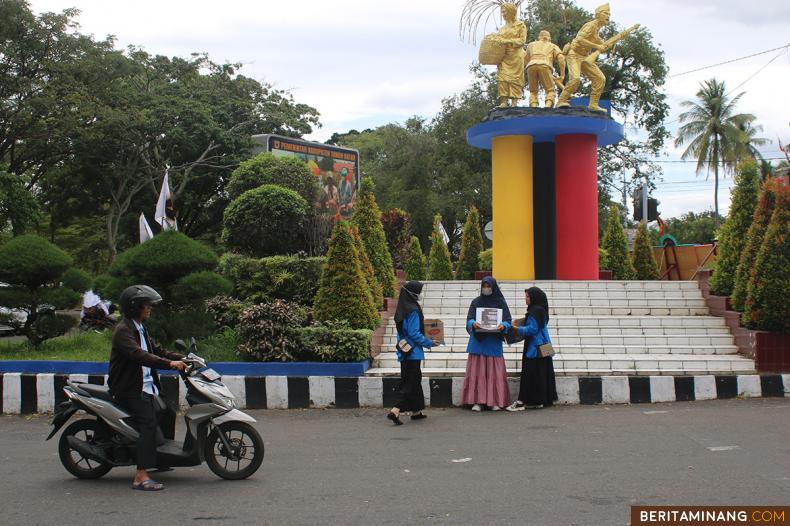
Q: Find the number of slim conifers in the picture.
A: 11